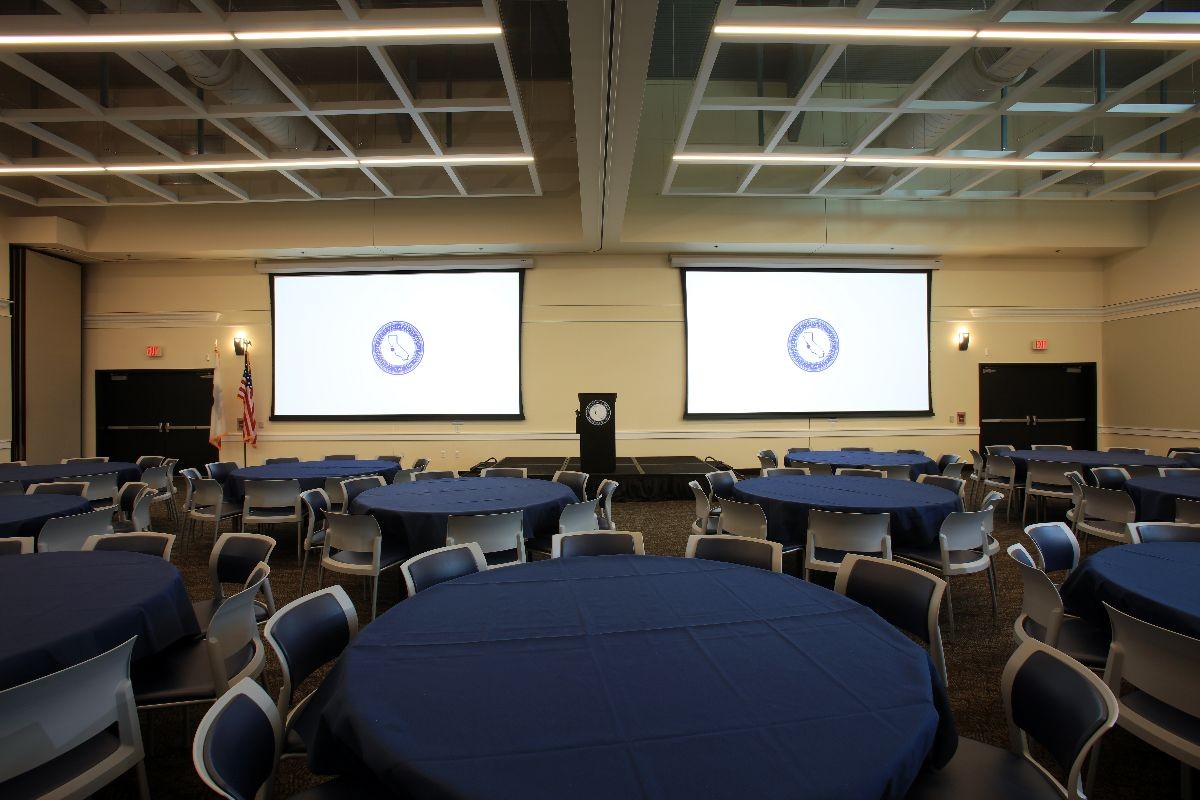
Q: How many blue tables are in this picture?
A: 11